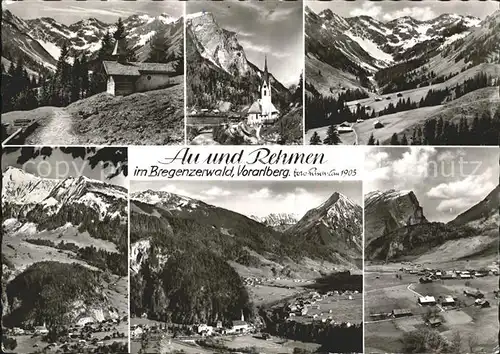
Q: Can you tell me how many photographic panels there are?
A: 6